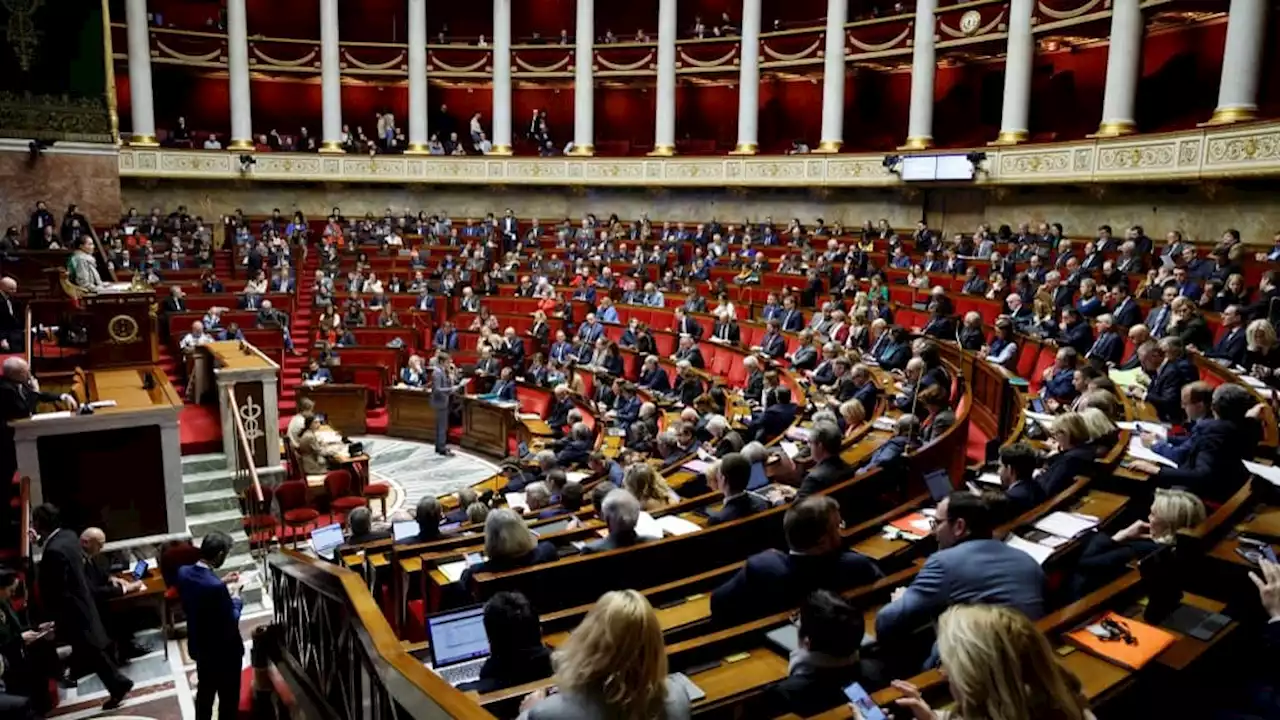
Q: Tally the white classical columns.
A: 13